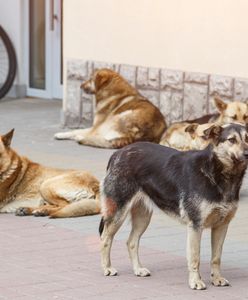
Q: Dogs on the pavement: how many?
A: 5